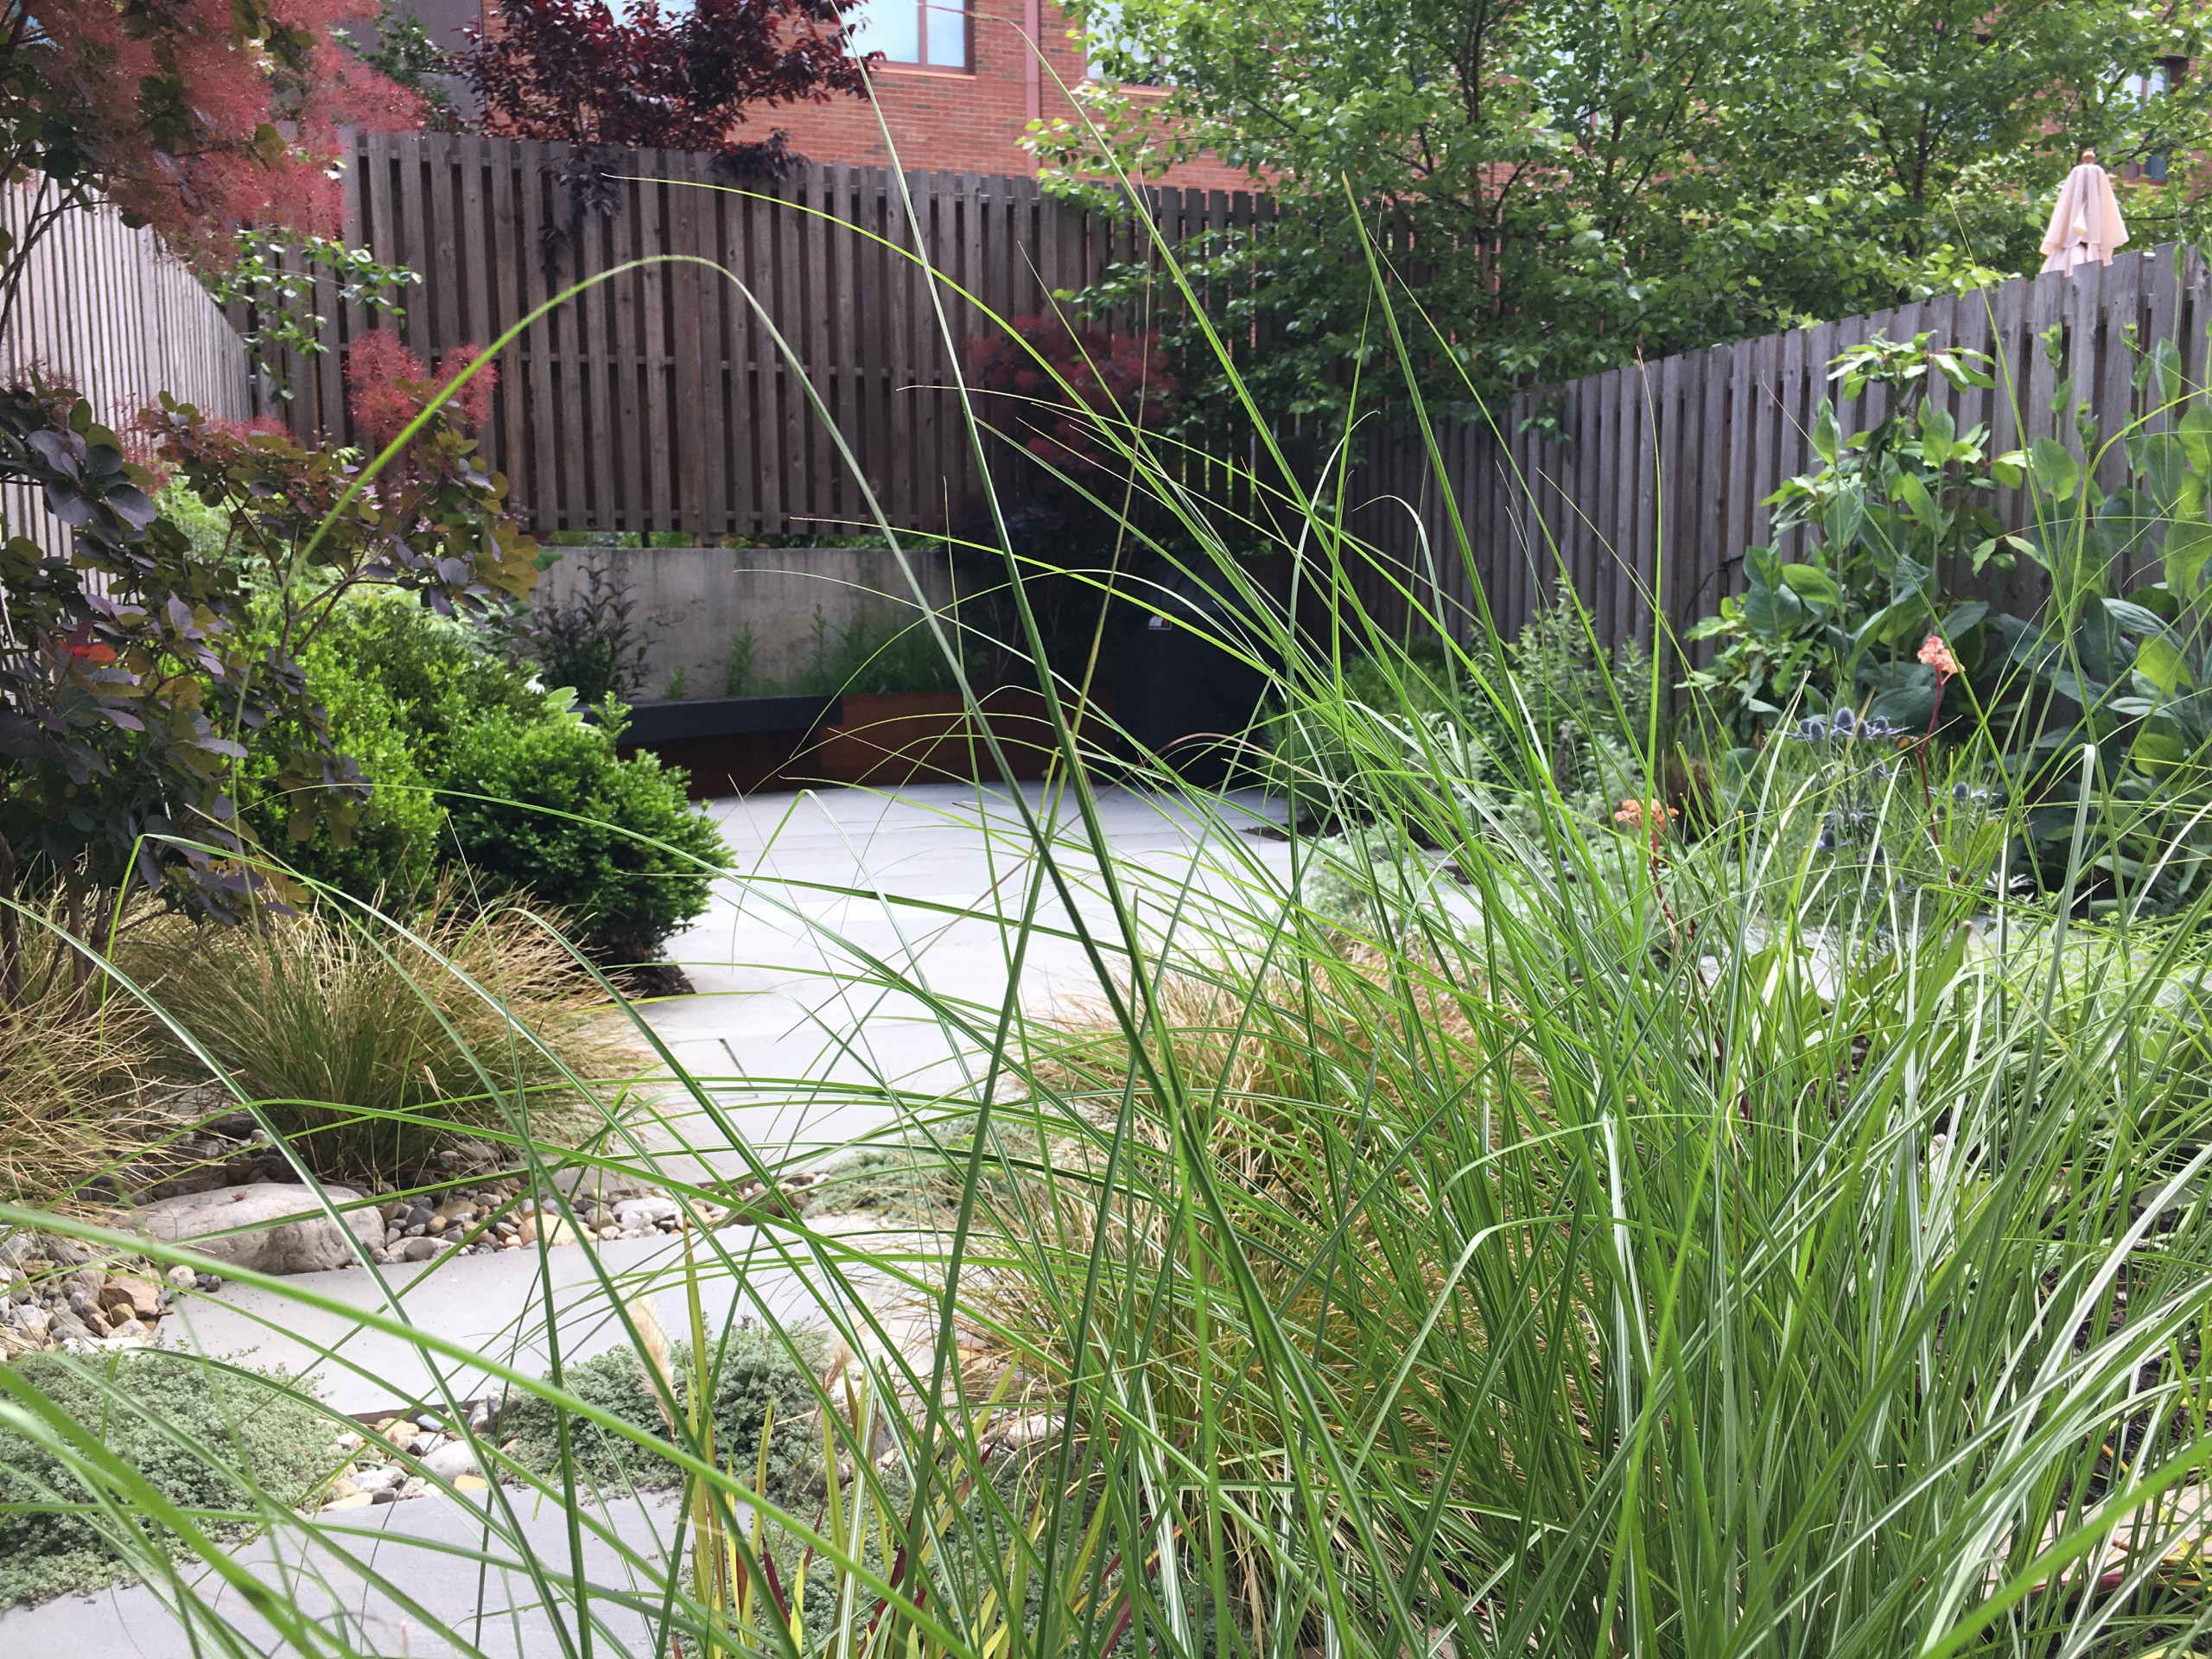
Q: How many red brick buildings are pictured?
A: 1